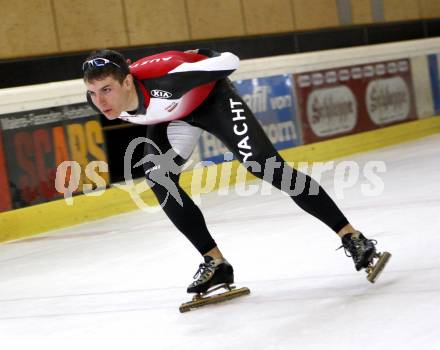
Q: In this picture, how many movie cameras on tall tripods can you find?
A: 0